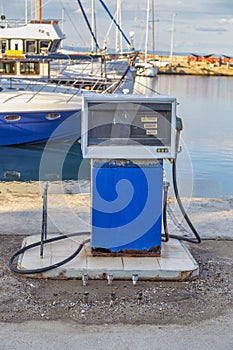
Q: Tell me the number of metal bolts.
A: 6